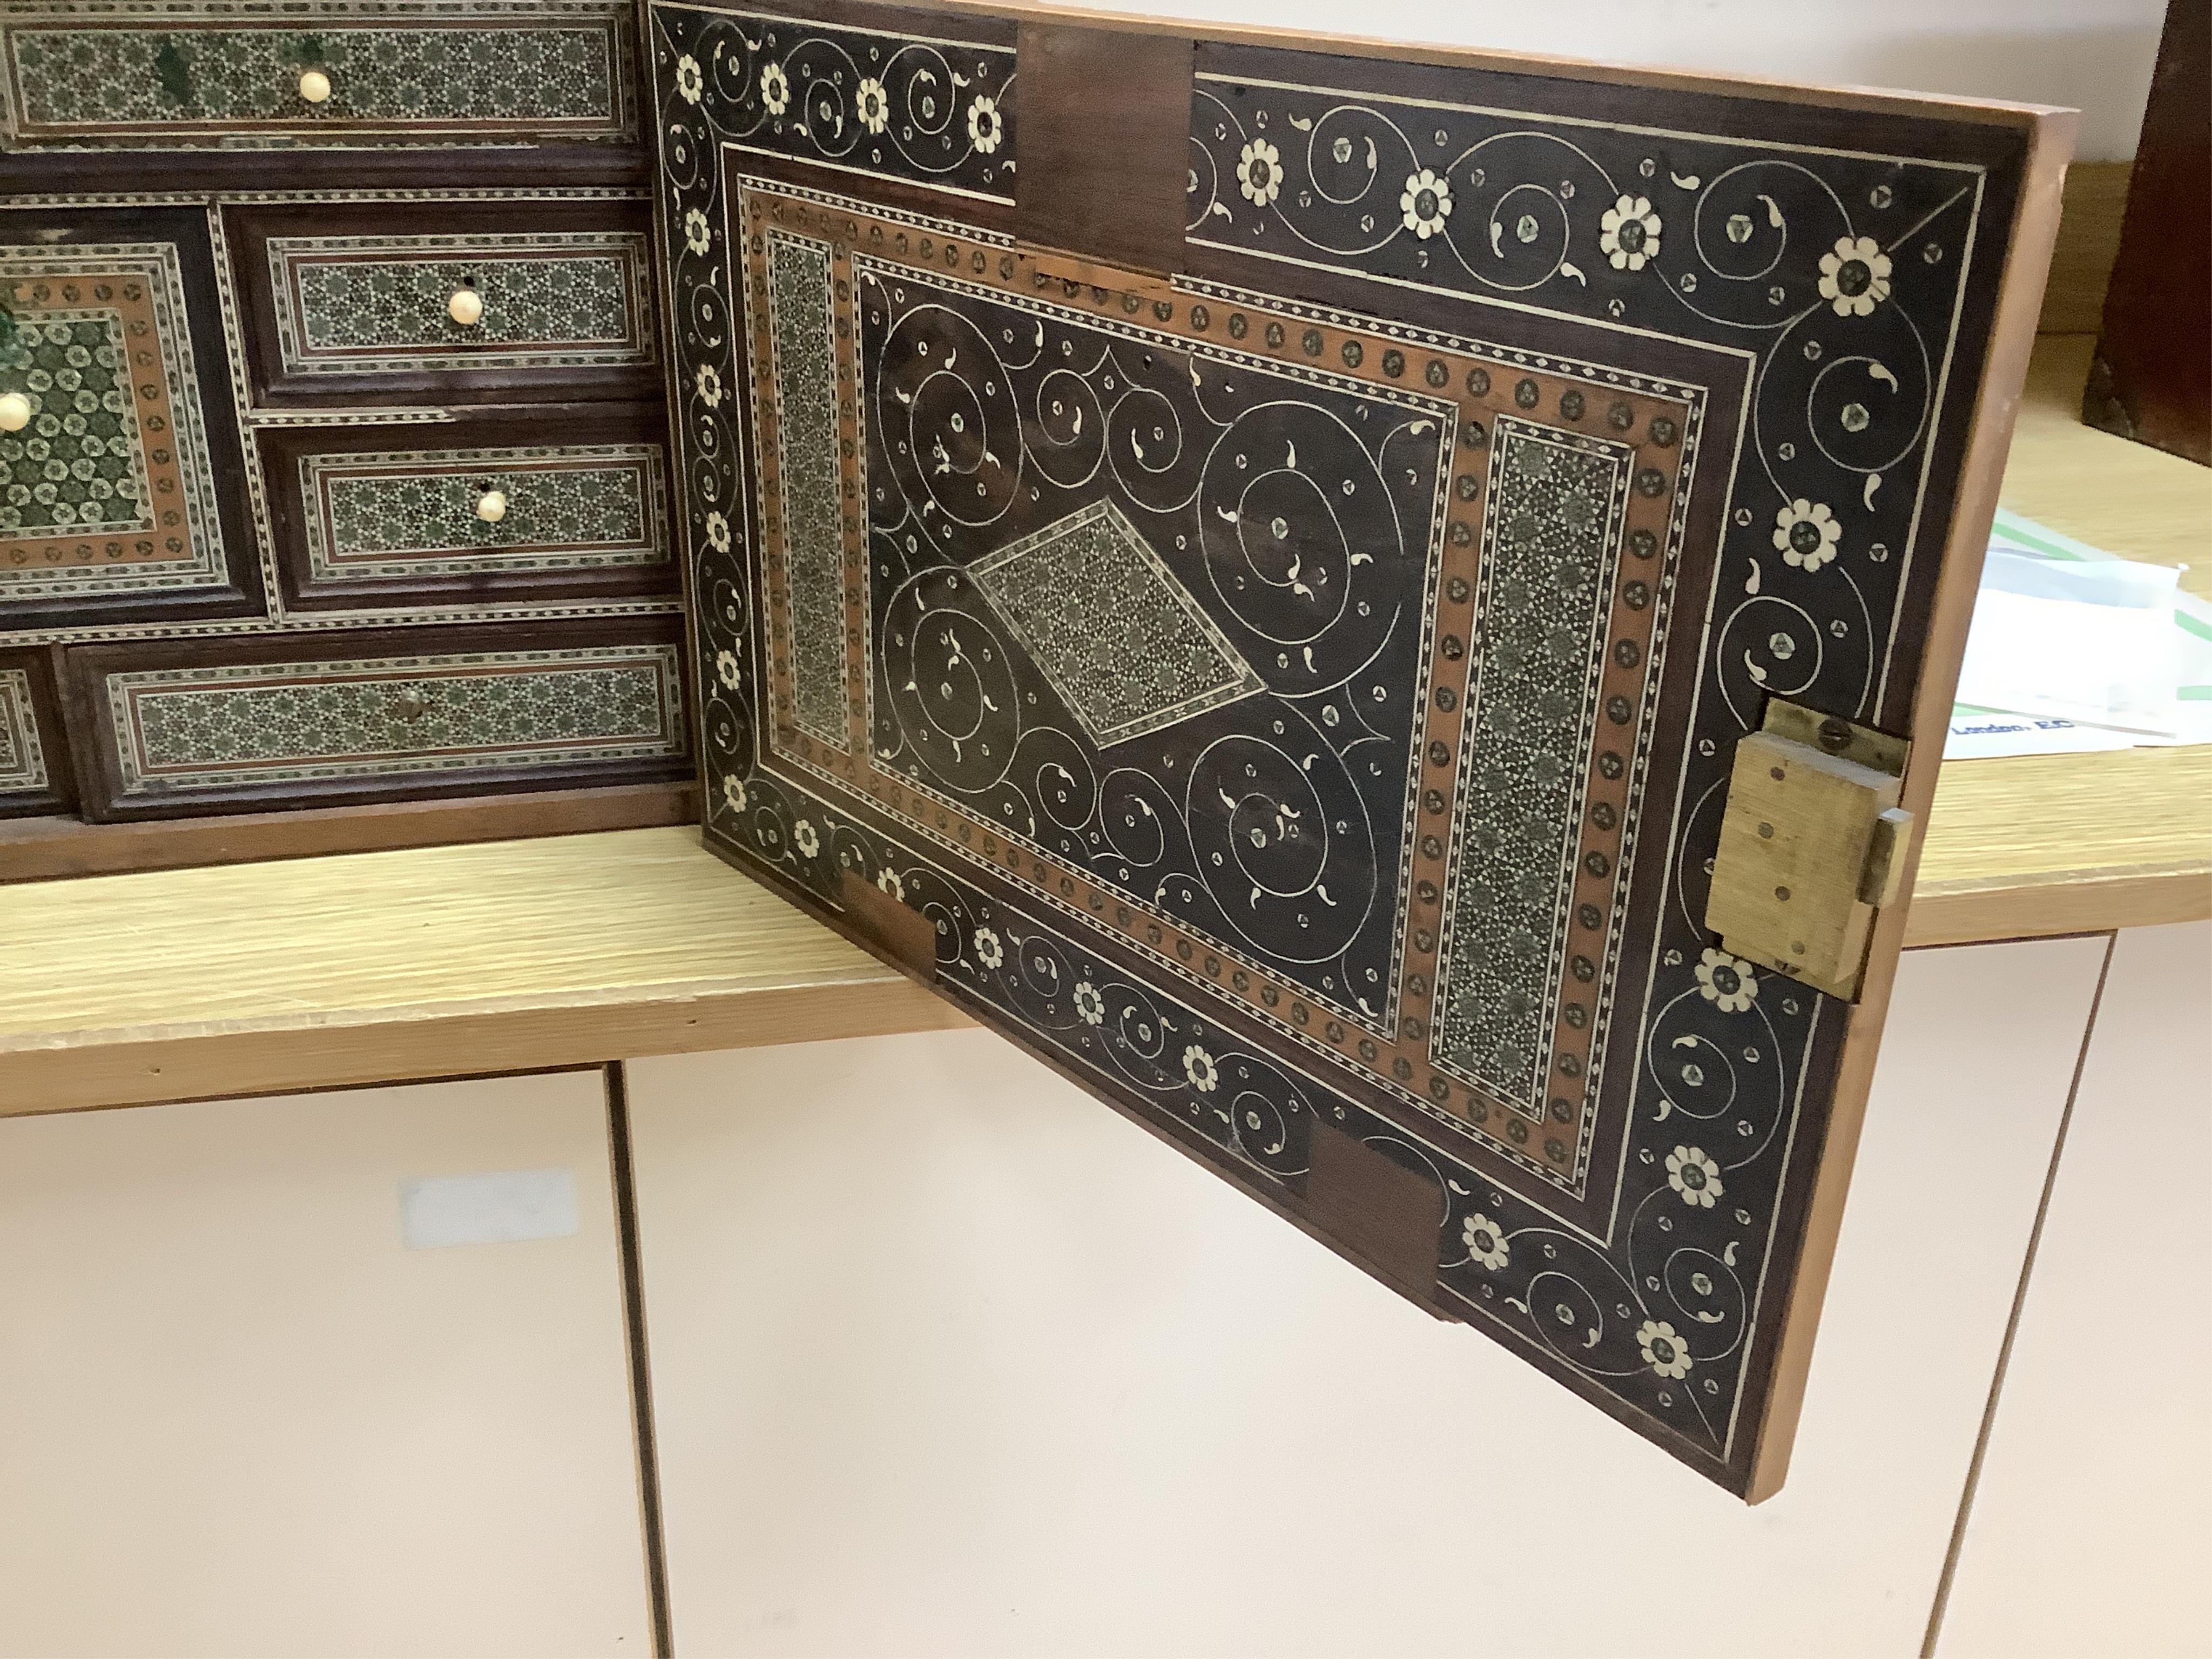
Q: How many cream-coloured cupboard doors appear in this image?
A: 3